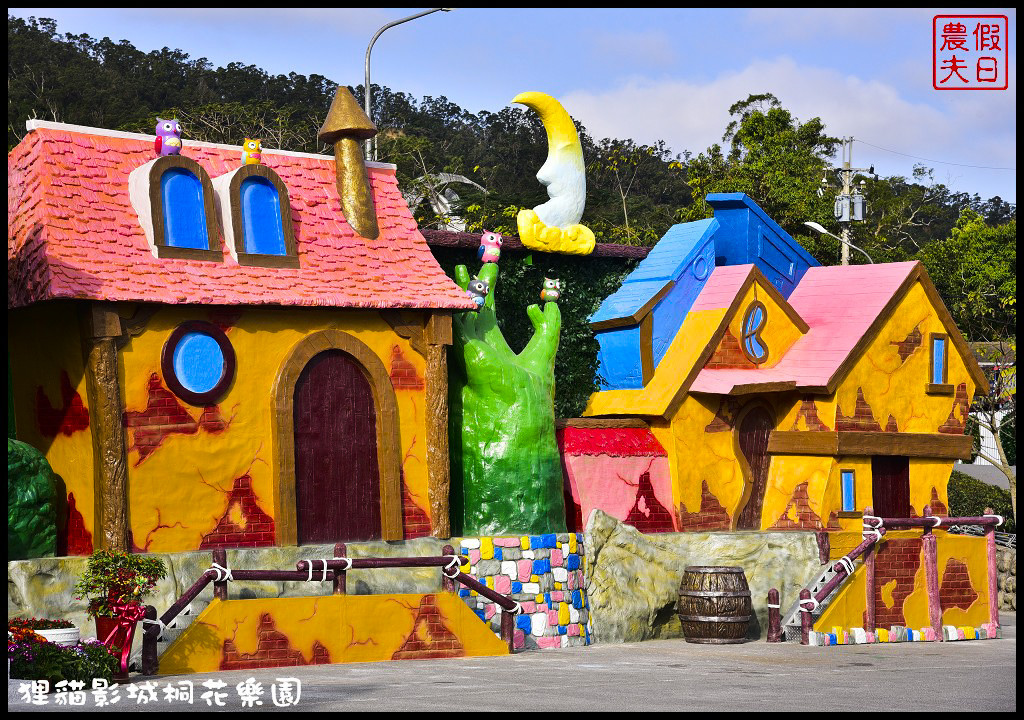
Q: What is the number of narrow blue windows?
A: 2